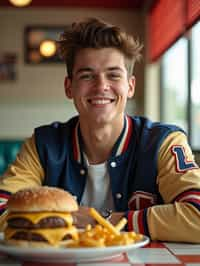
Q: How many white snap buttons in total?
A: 3